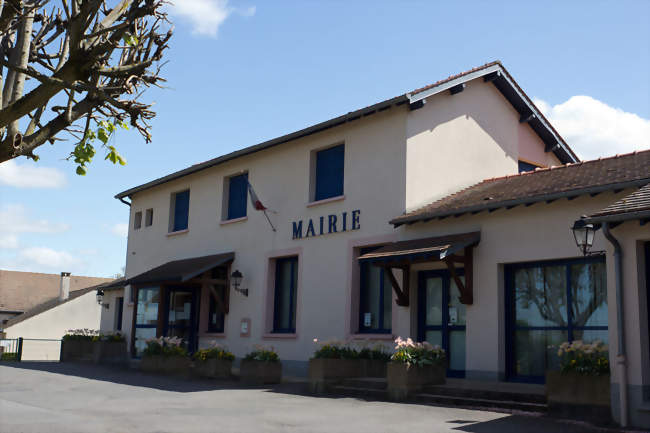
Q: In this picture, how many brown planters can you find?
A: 8